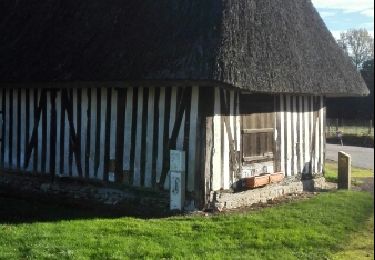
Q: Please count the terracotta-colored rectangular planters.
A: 2